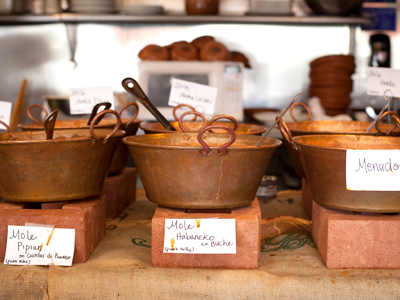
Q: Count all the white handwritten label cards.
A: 7